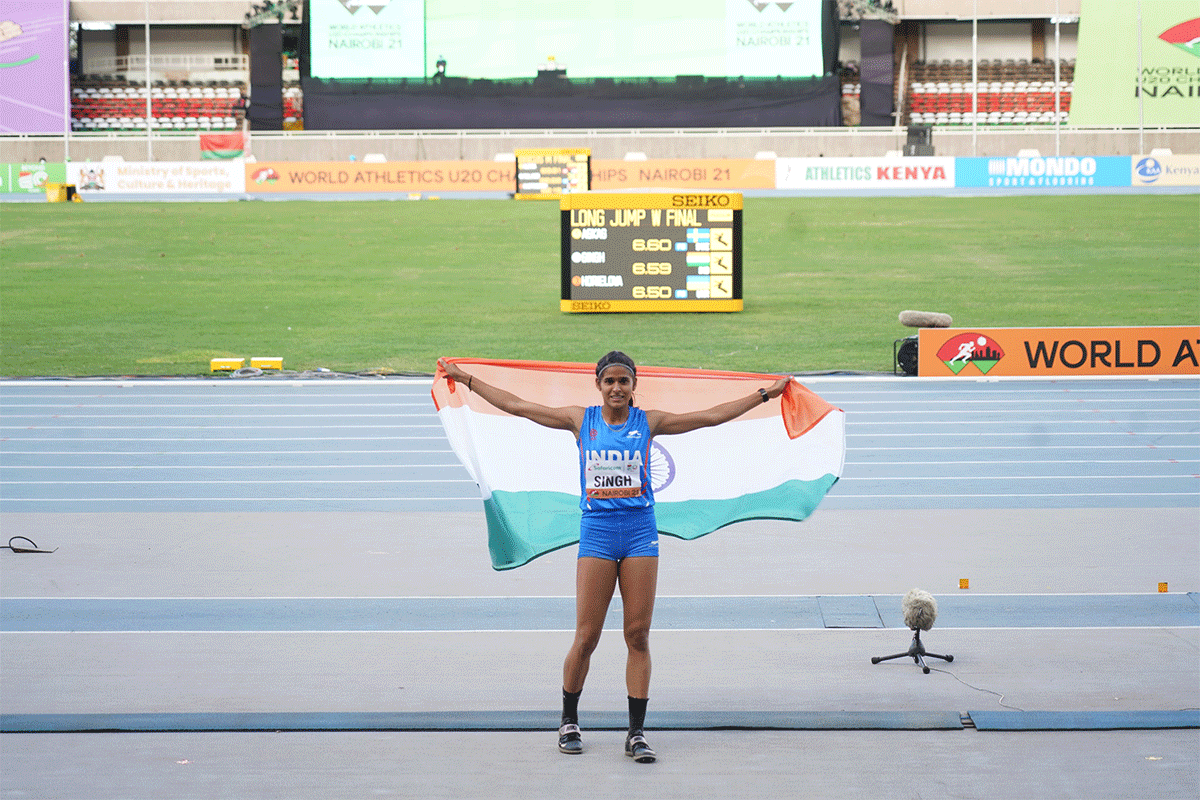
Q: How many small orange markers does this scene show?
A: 2